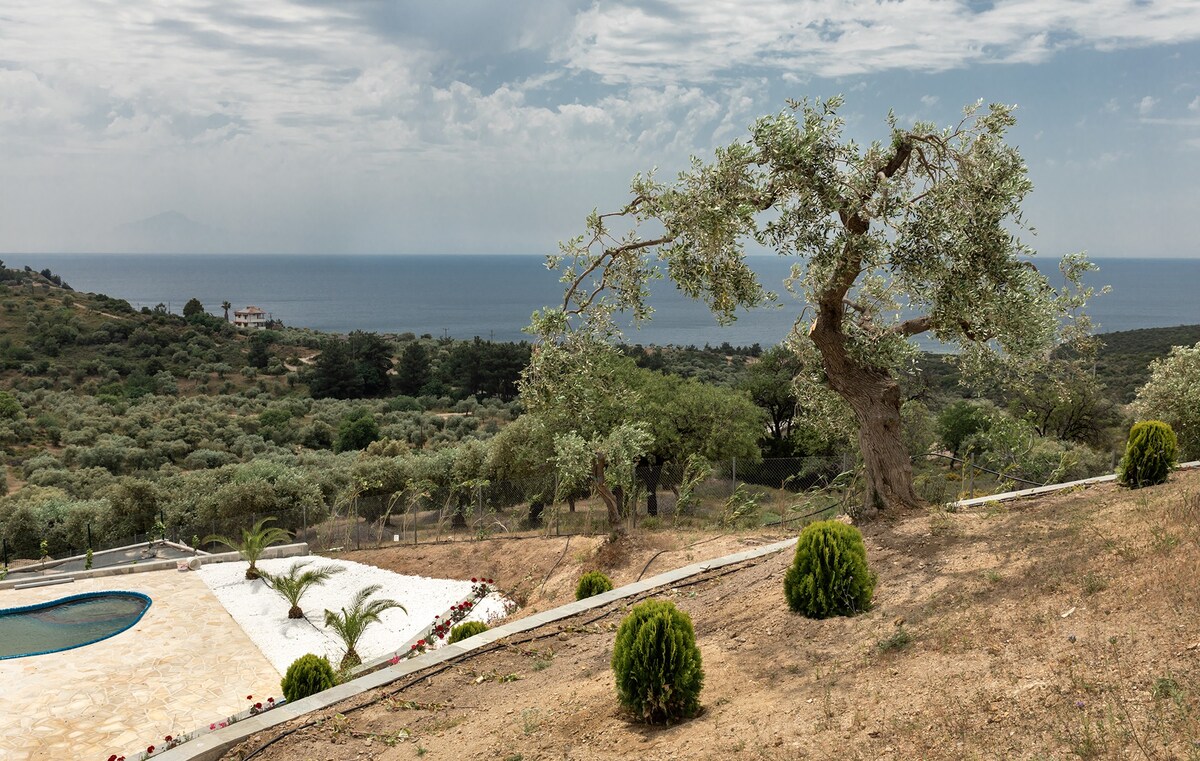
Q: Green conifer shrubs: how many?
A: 6